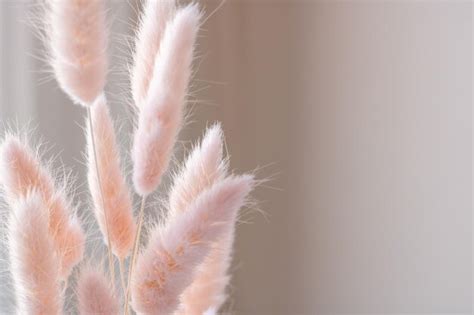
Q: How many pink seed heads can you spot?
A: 10